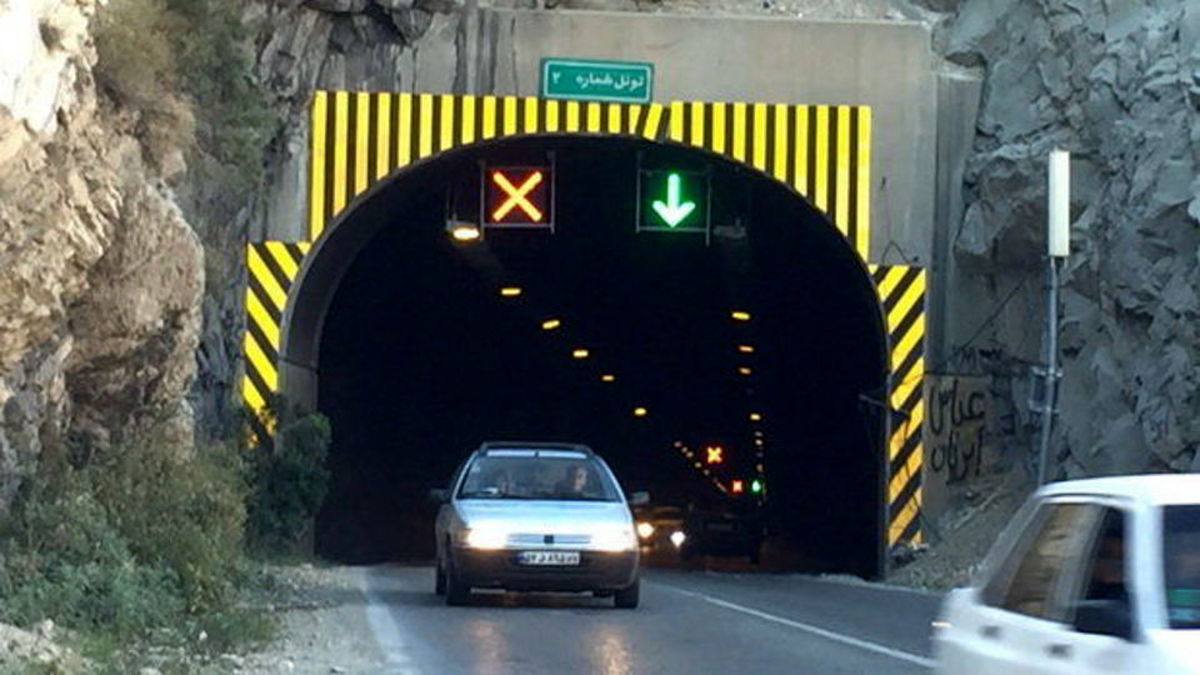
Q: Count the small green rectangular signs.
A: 1